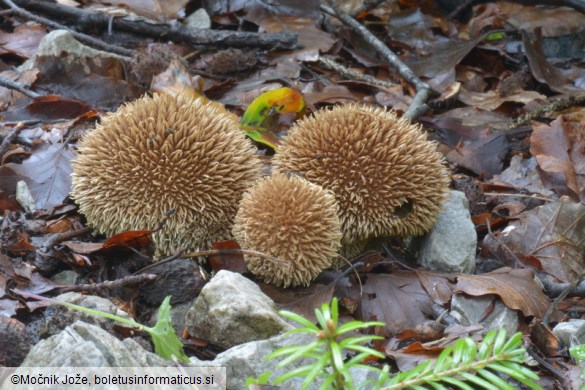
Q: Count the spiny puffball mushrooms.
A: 3